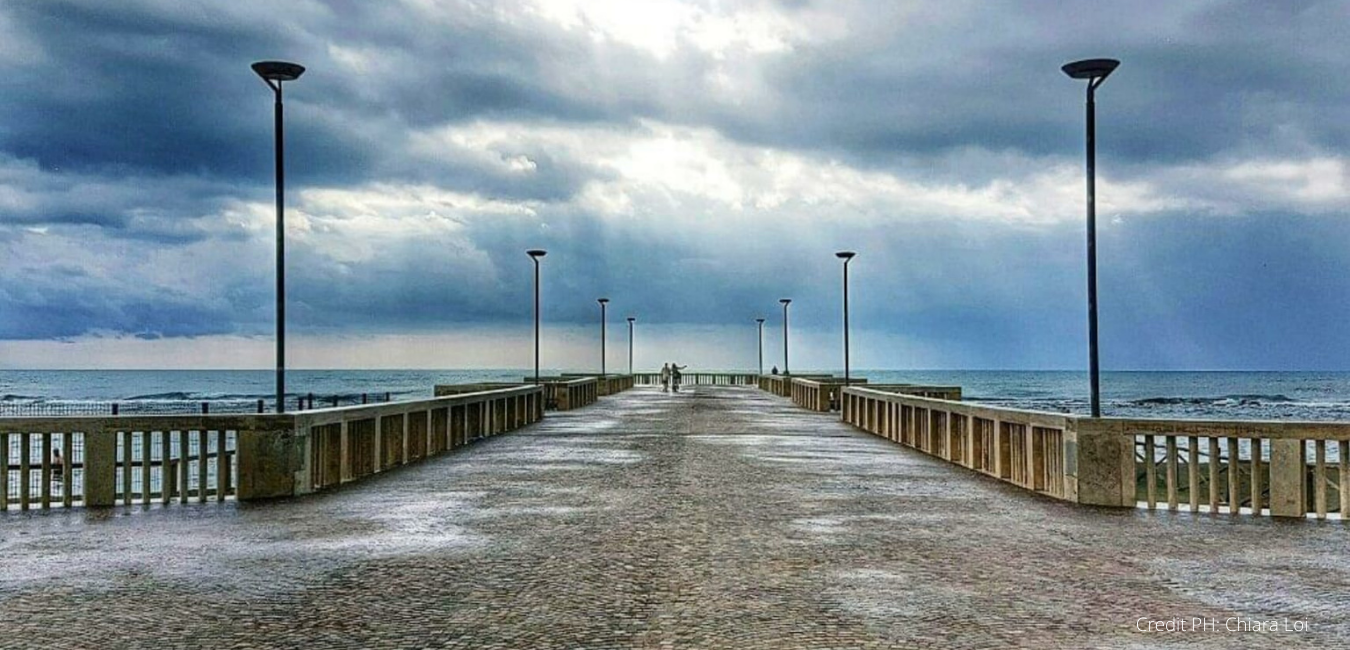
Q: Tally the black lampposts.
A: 8